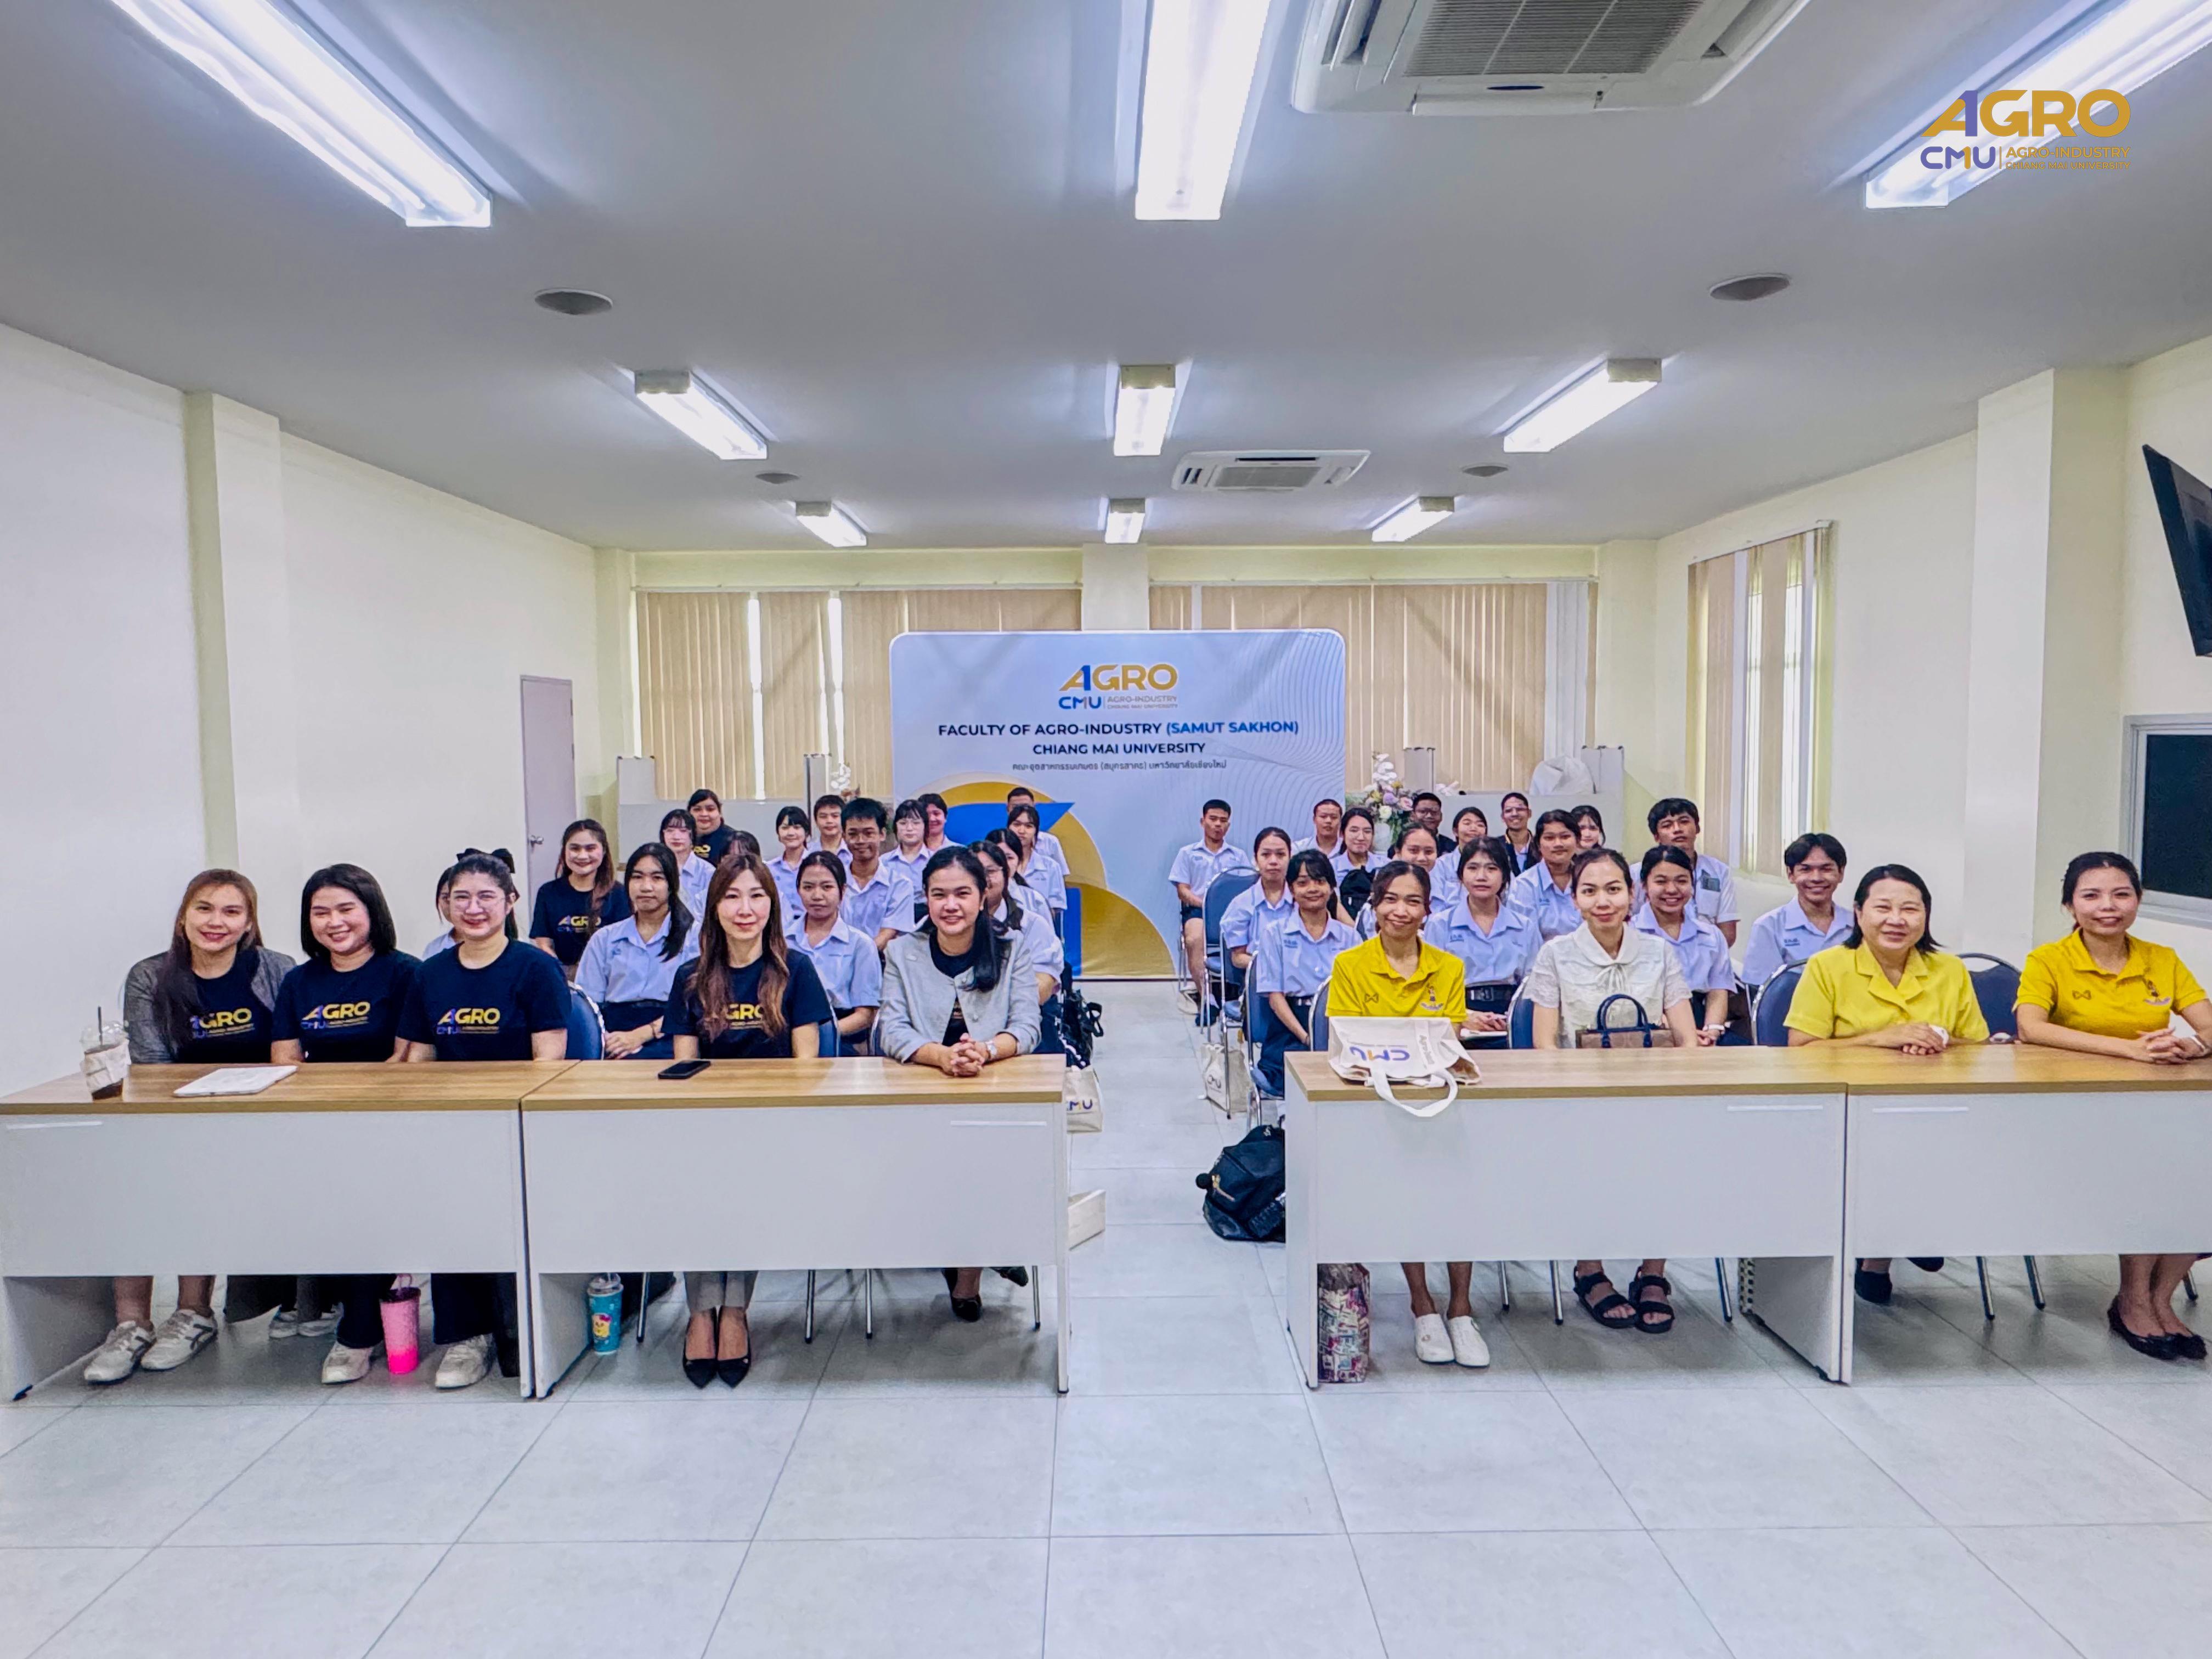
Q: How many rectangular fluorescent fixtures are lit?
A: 9